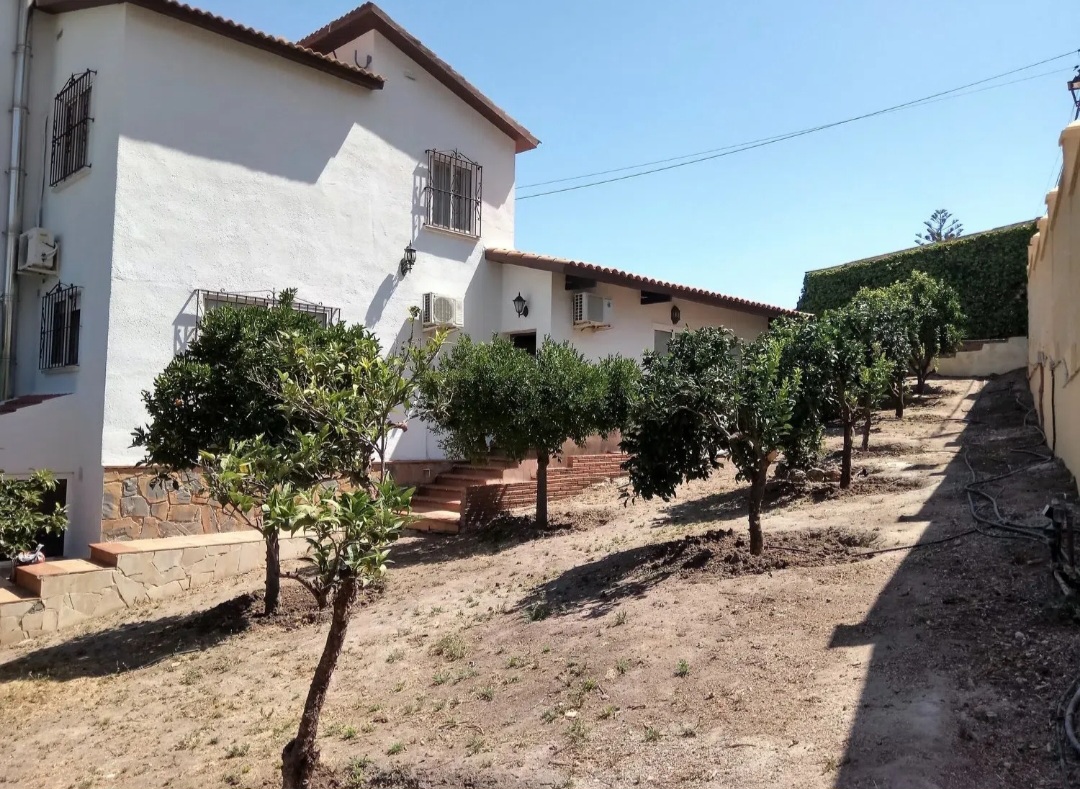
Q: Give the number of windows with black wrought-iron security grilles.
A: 4